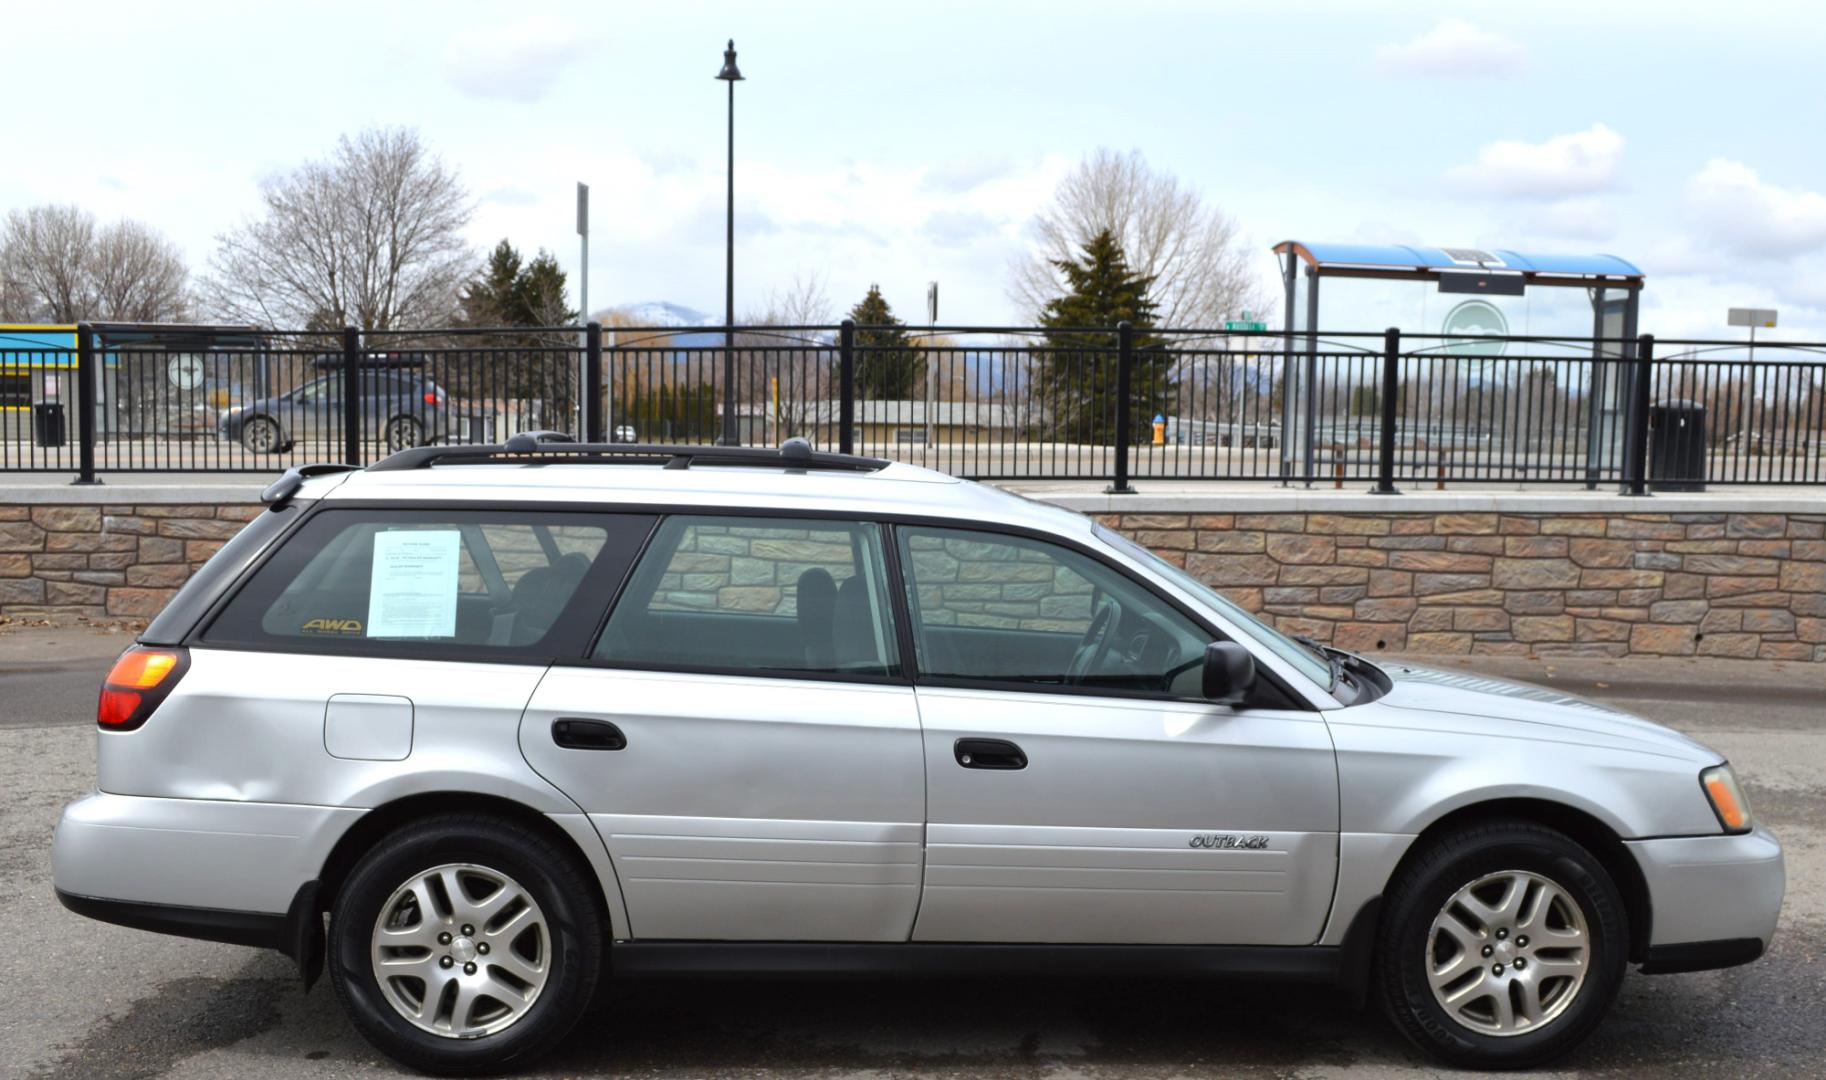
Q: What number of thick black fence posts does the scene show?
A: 7